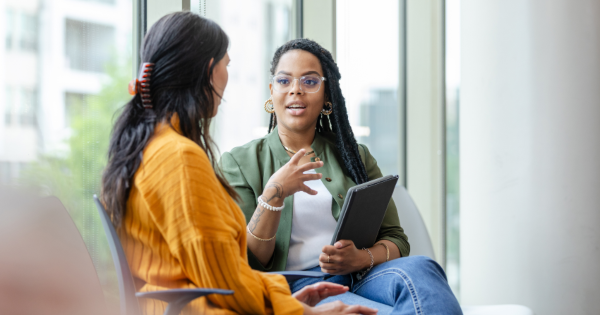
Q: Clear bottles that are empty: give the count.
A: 0